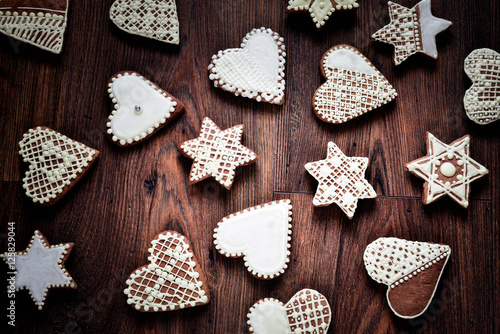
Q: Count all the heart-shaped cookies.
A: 11